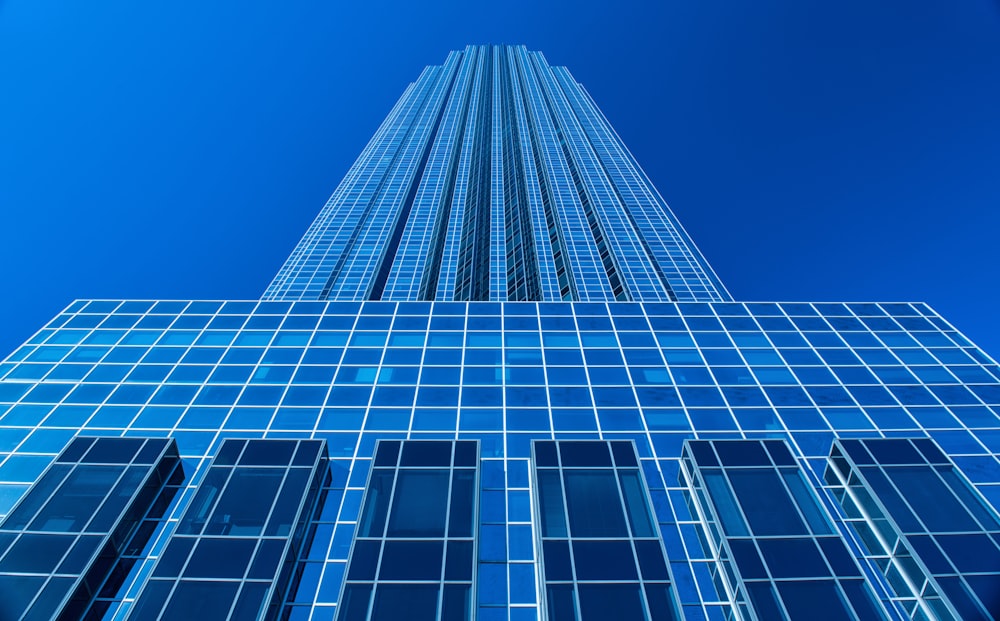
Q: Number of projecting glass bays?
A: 6